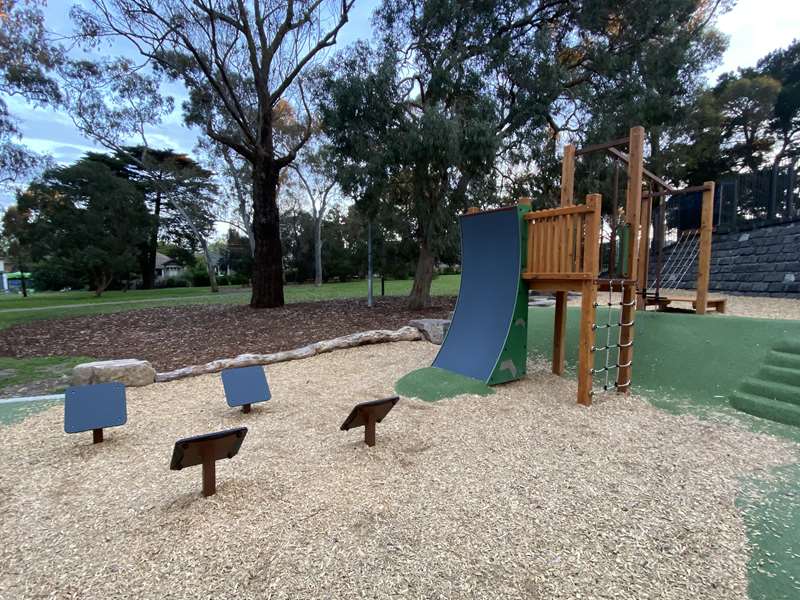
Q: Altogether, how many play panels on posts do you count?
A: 4